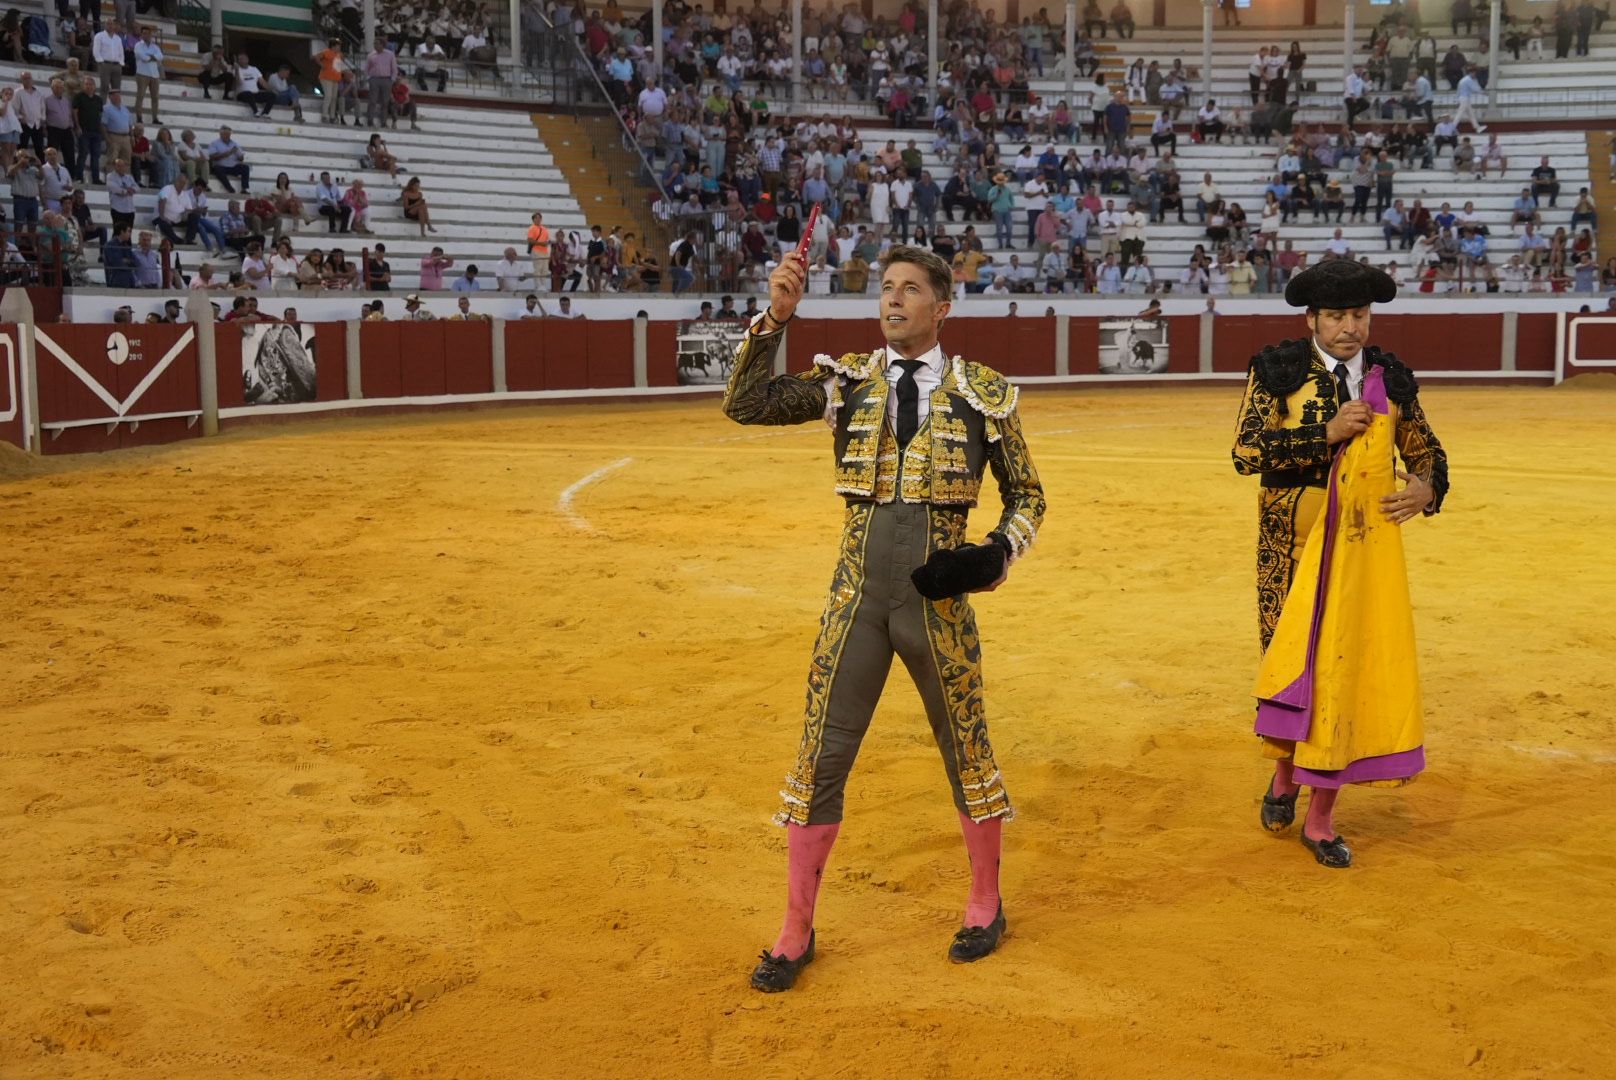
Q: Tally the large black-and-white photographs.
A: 3